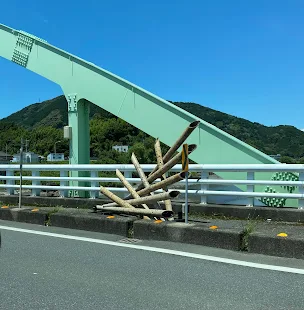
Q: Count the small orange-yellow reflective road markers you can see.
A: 6